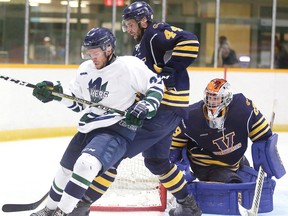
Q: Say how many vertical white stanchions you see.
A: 6